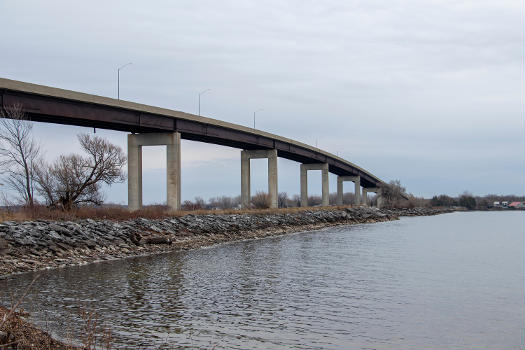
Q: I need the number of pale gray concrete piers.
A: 5